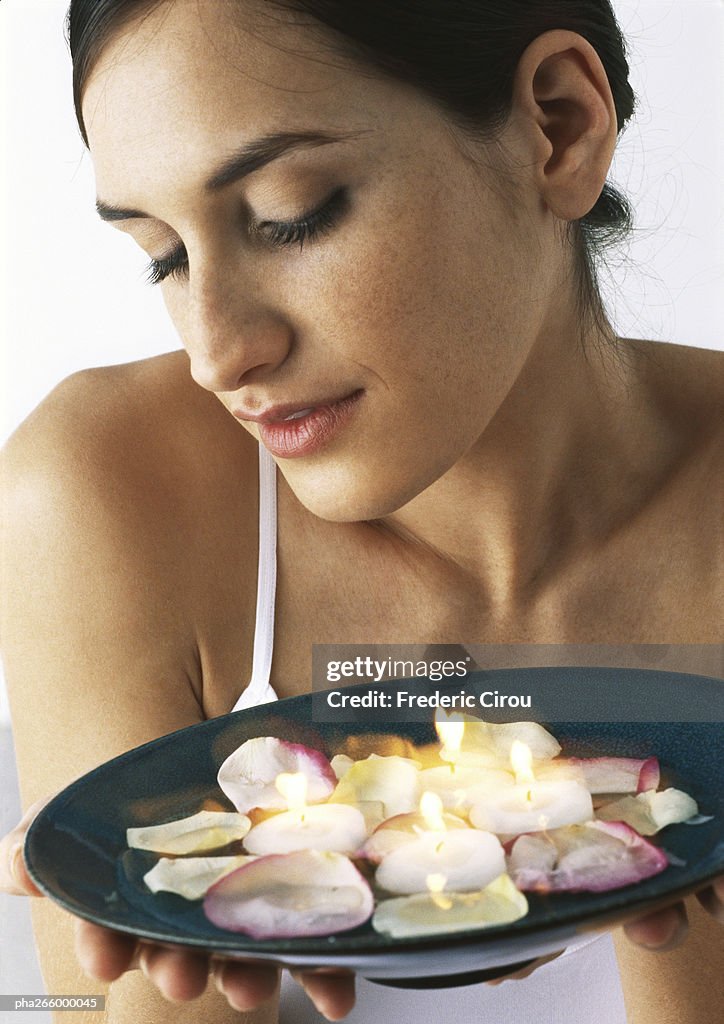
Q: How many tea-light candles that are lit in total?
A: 4